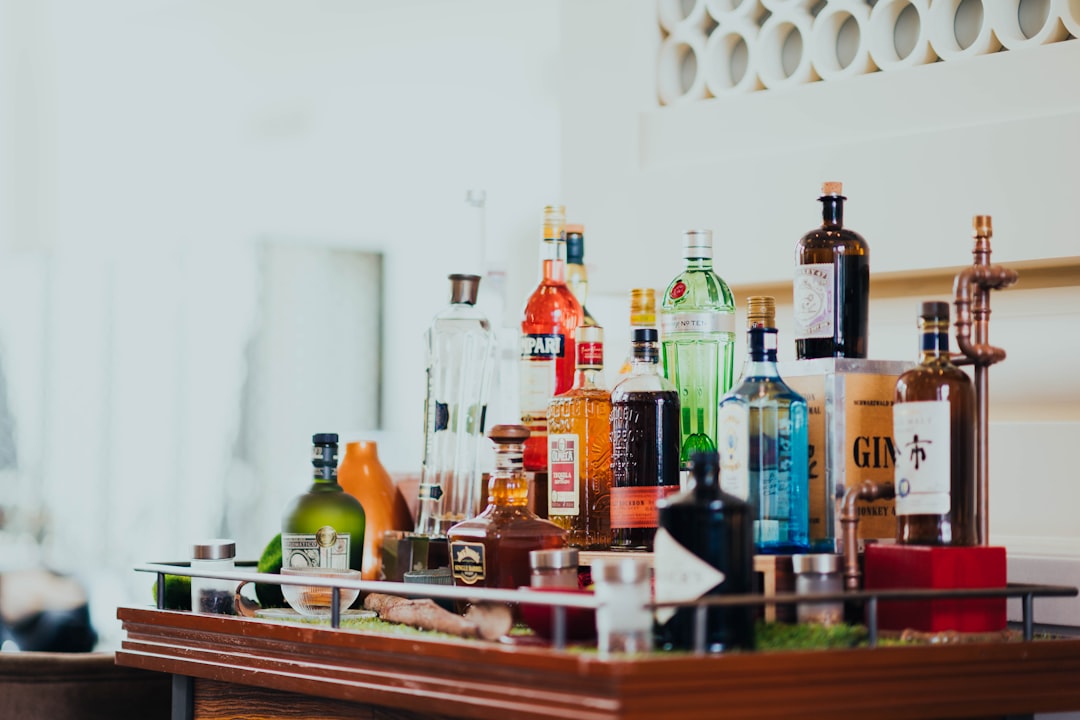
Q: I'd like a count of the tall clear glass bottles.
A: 1